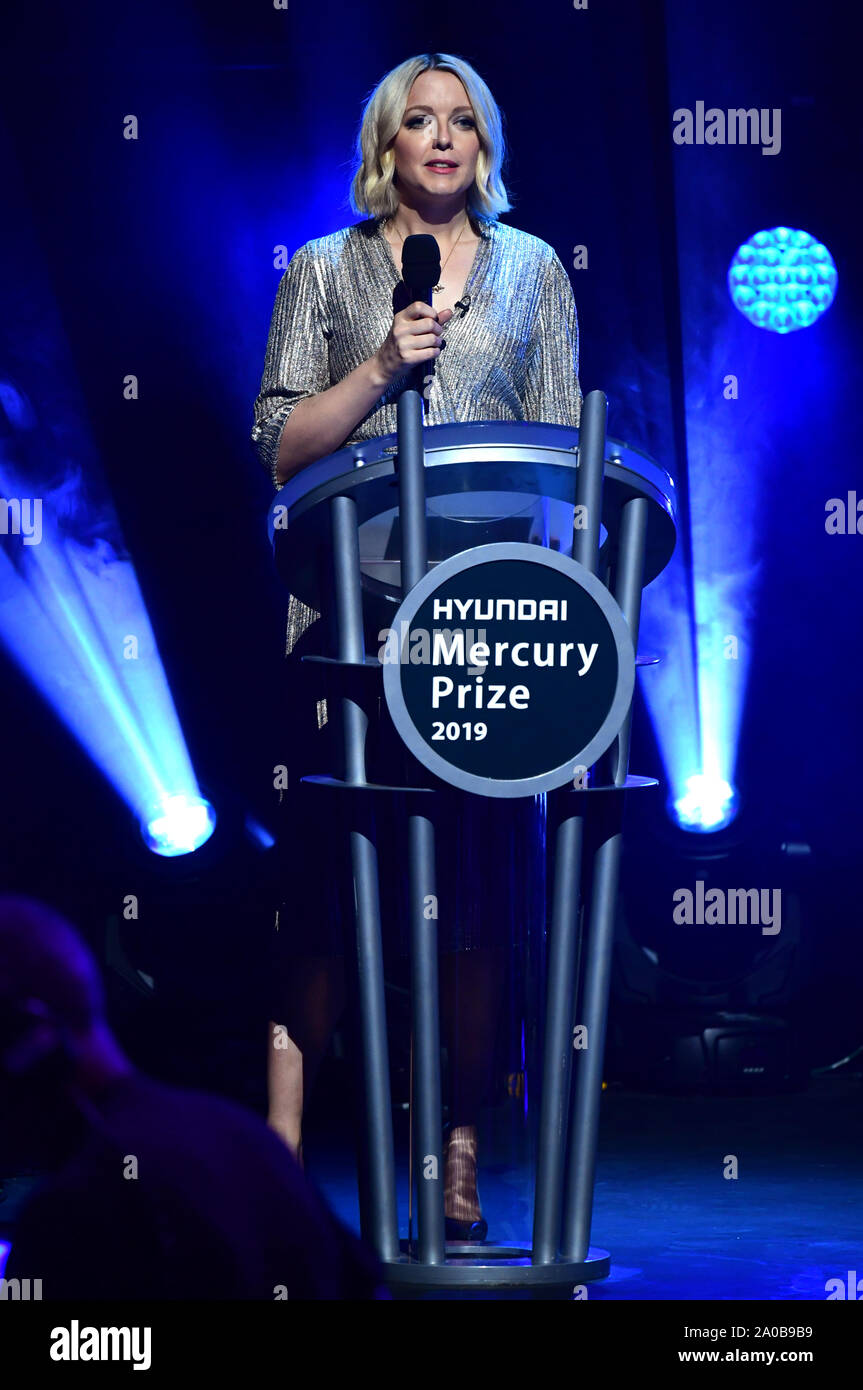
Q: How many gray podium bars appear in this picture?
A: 4